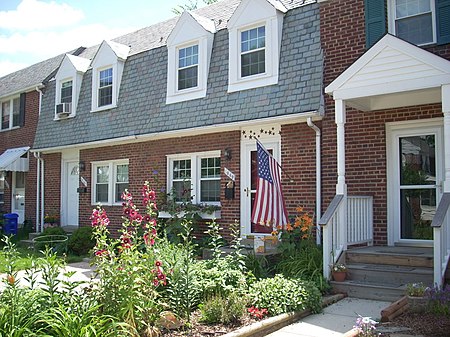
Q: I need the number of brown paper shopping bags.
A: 0